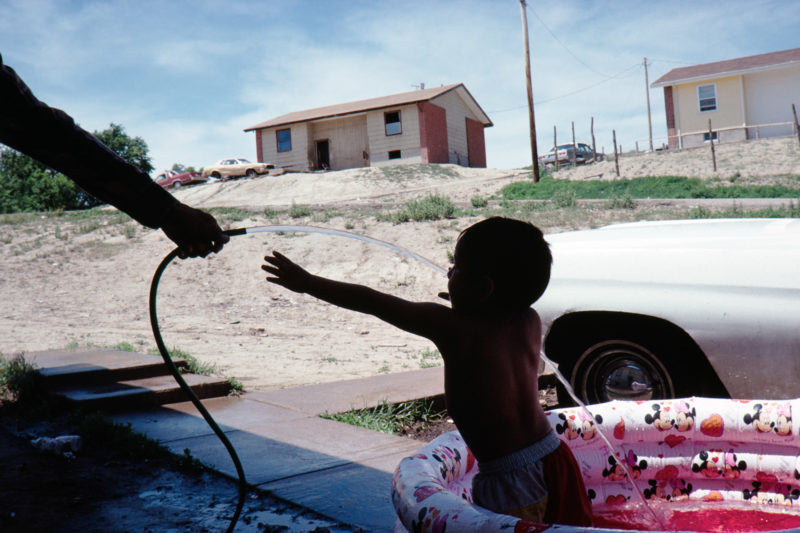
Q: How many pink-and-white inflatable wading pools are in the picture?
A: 1